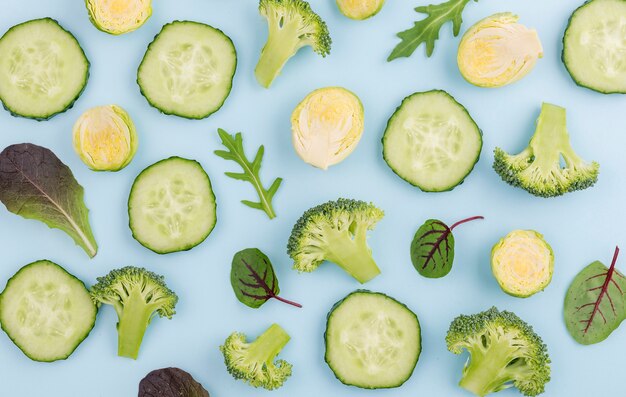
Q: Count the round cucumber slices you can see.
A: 7